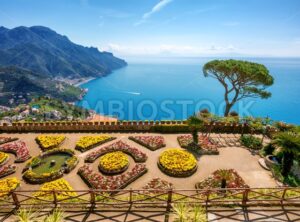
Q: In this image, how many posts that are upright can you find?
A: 8